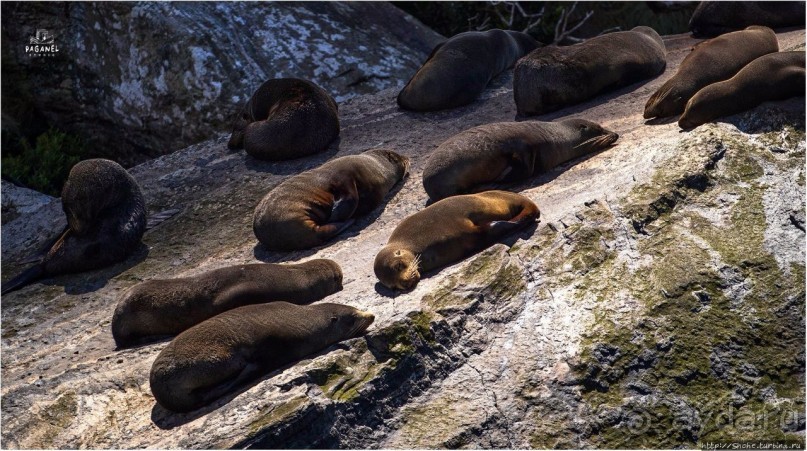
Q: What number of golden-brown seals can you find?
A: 1